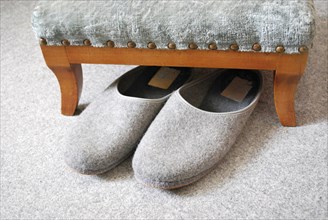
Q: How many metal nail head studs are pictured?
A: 13